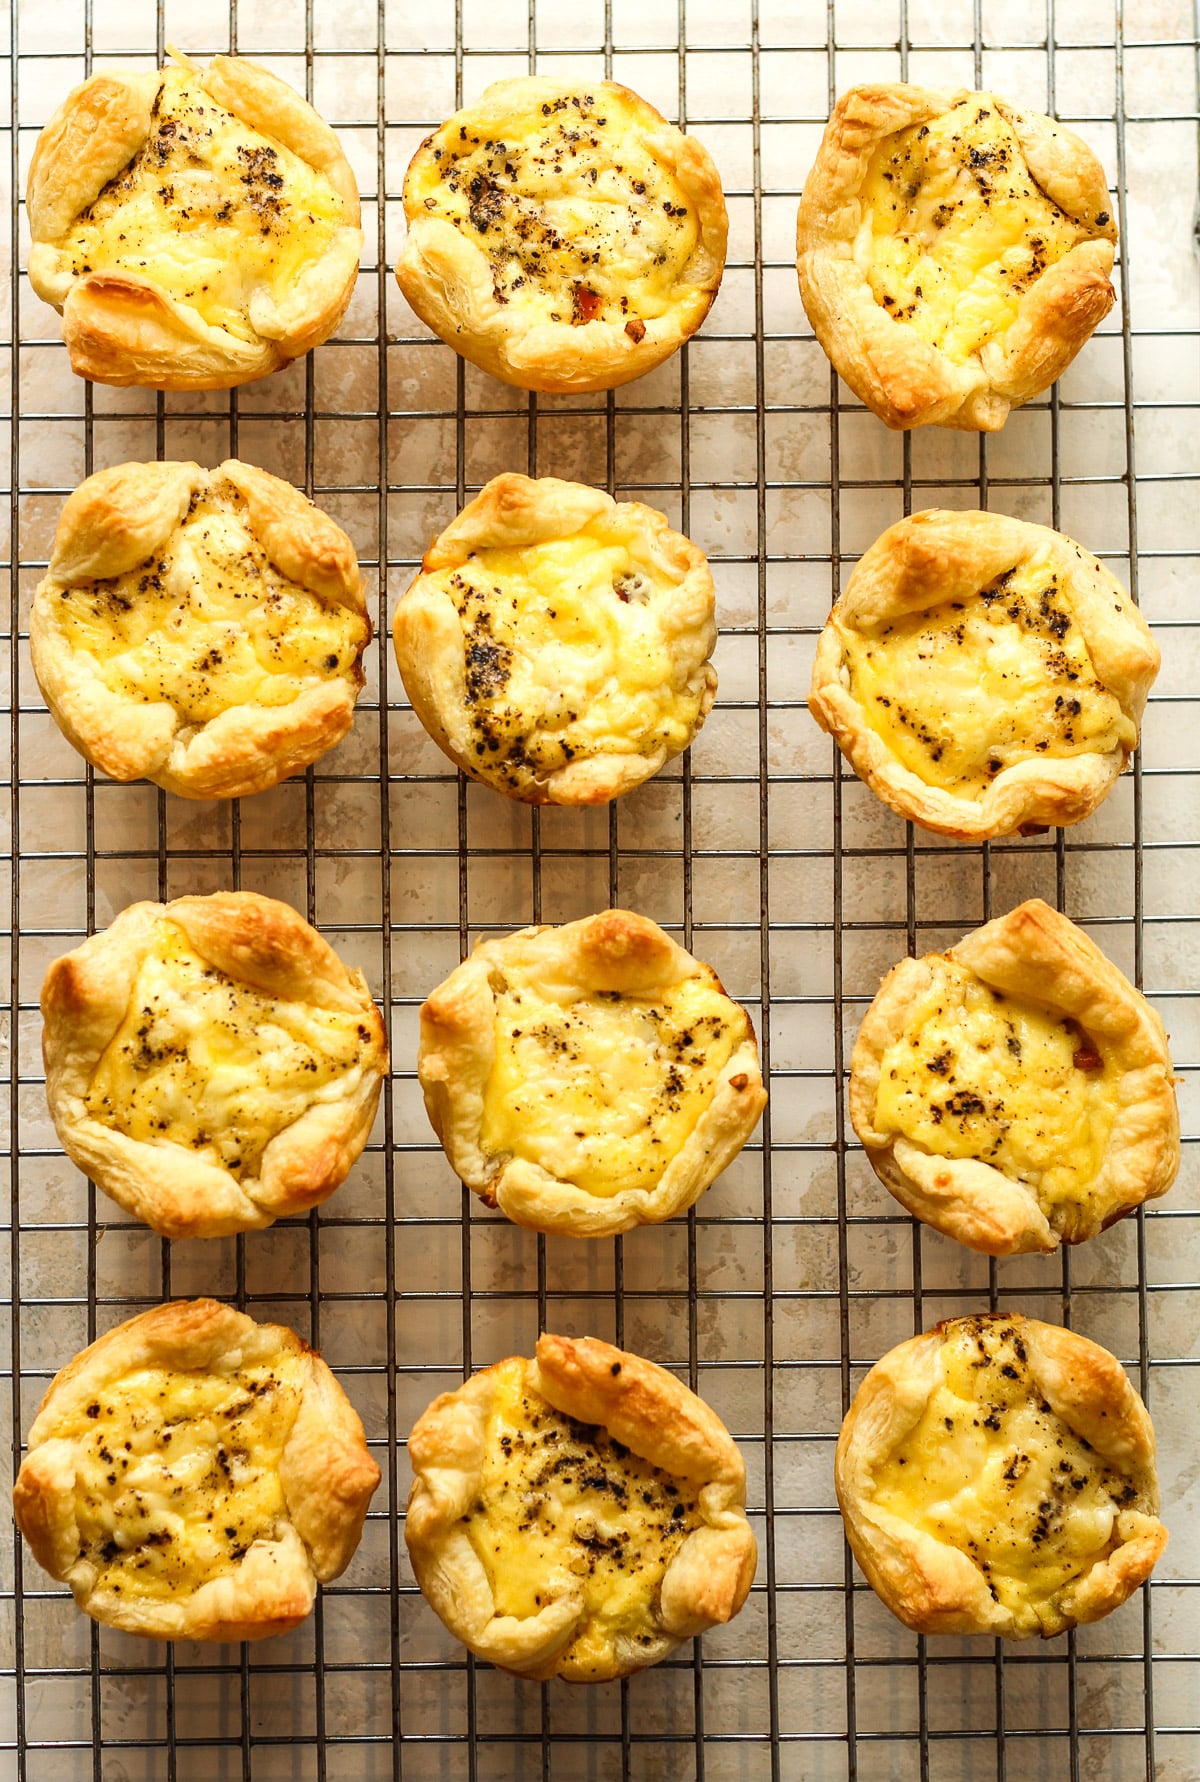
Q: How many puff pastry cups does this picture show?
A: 12